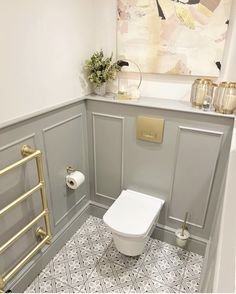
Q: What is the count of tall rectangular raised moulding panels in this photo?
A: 4